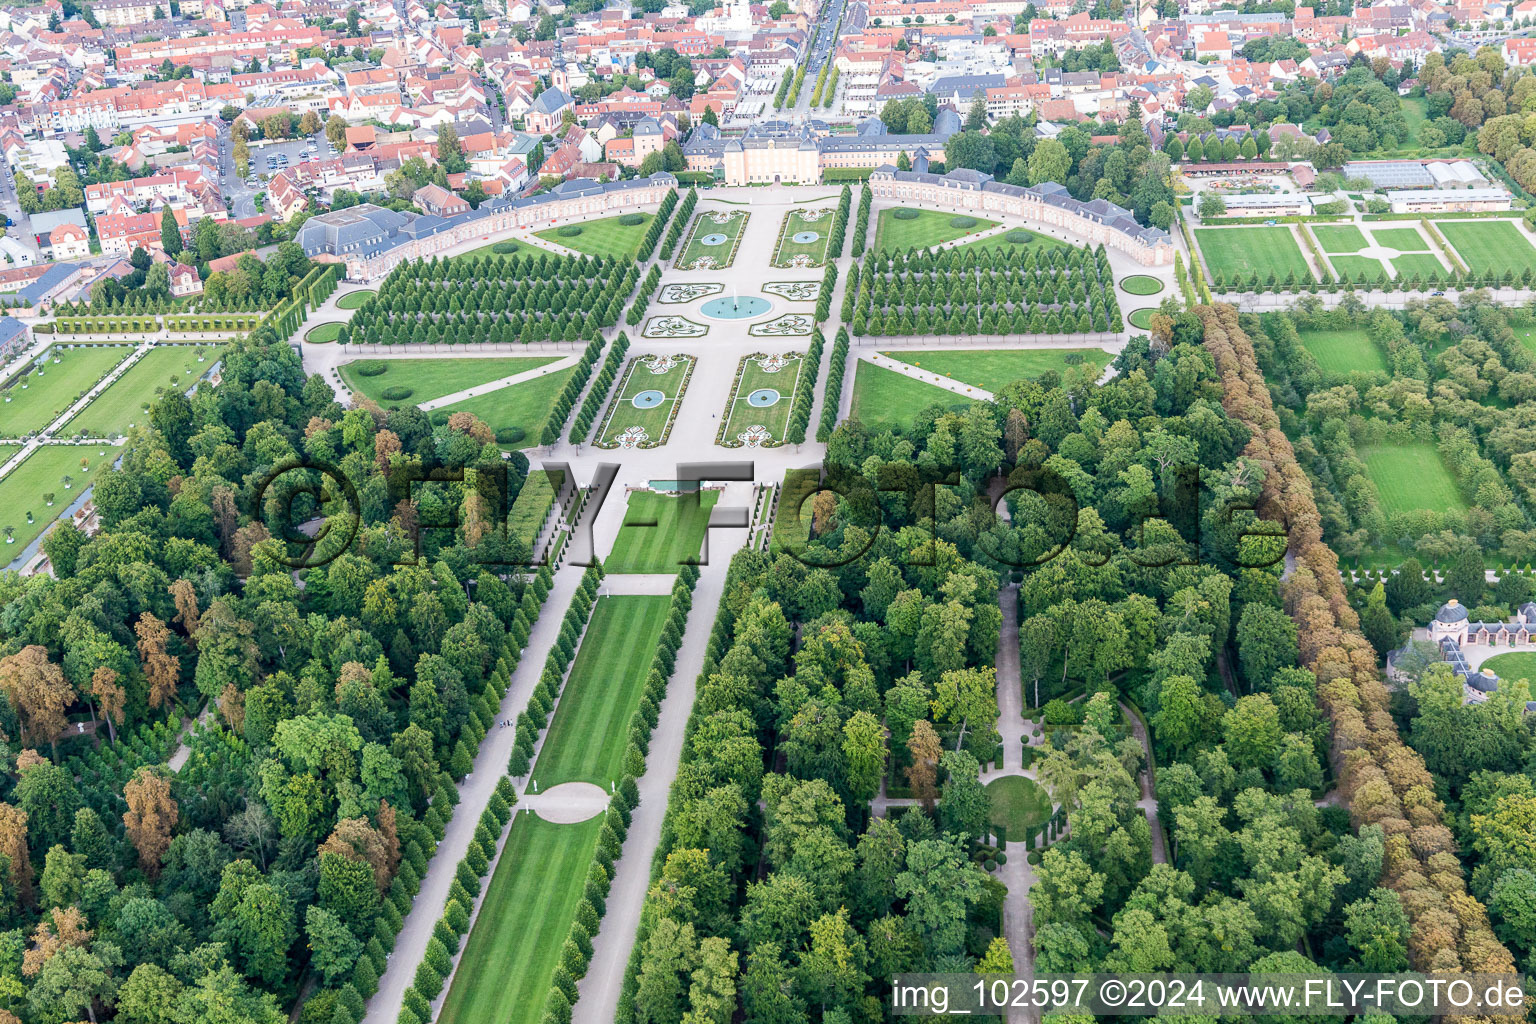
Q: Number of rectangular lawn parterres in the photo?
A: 4